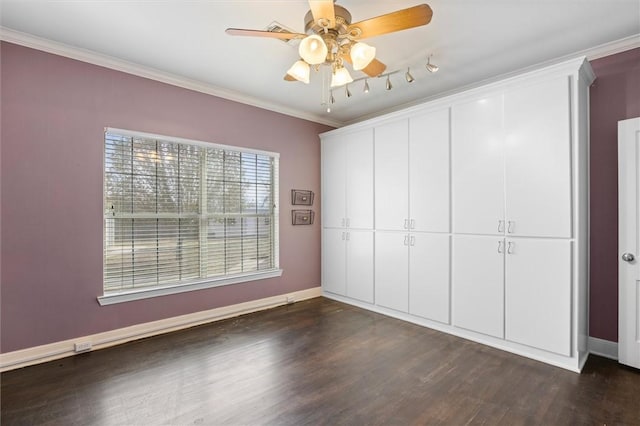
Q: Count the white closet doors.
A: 12